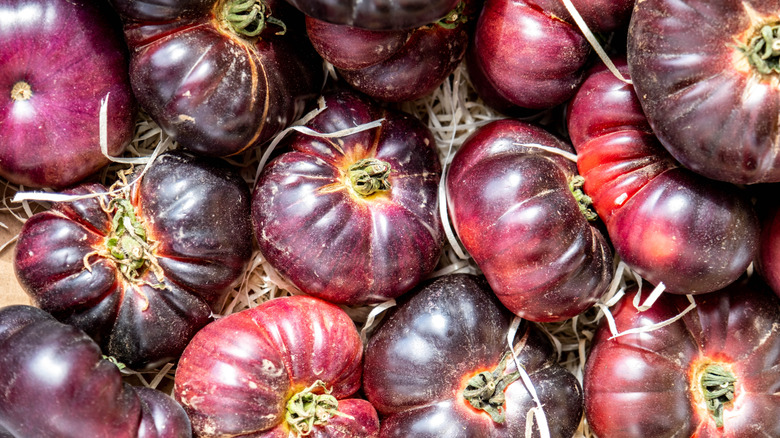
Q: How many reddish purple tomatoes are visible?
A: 15